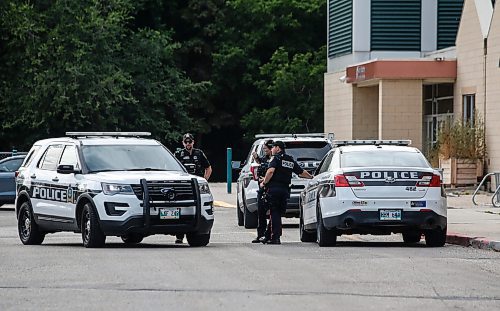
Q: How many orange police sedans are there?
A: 0